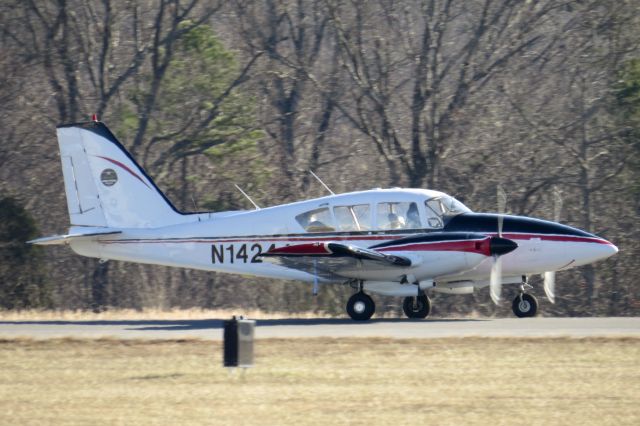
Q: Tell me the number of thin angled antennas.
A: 2